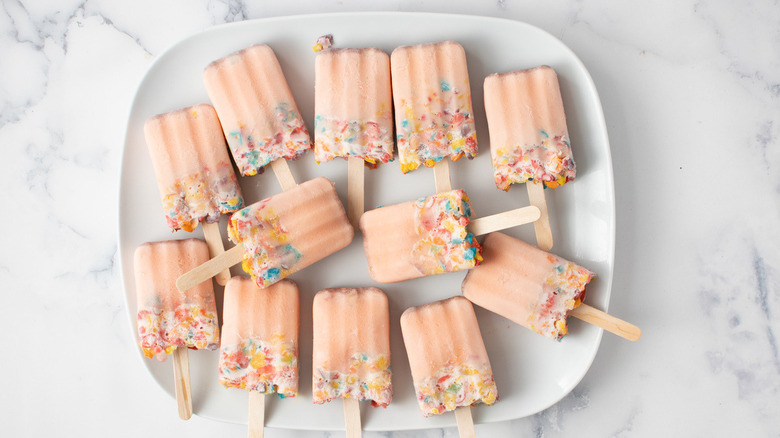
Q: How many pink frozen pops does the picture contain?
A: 12